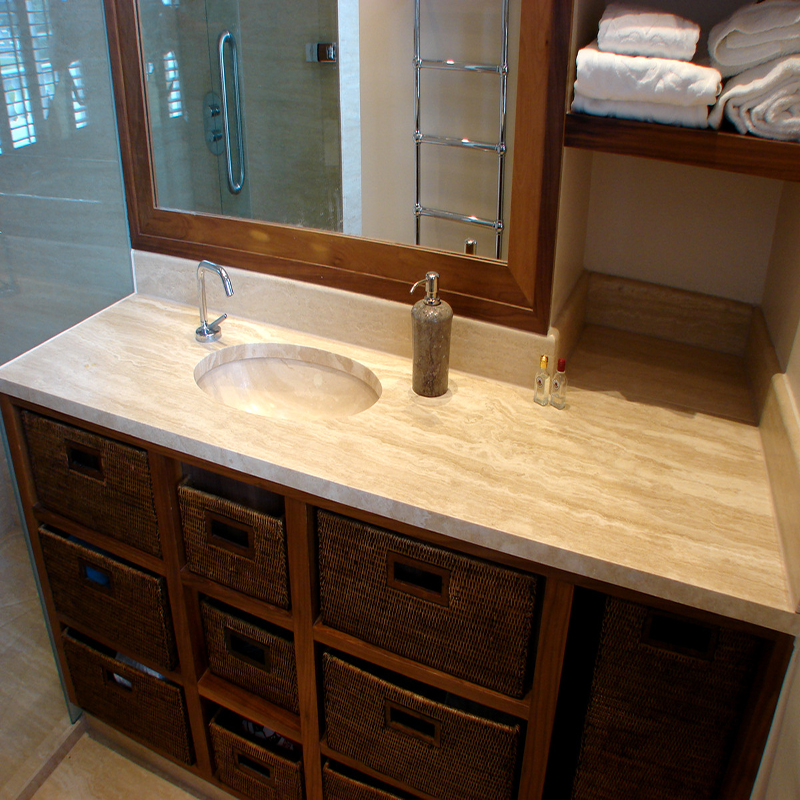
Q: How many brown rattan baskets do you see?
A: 10